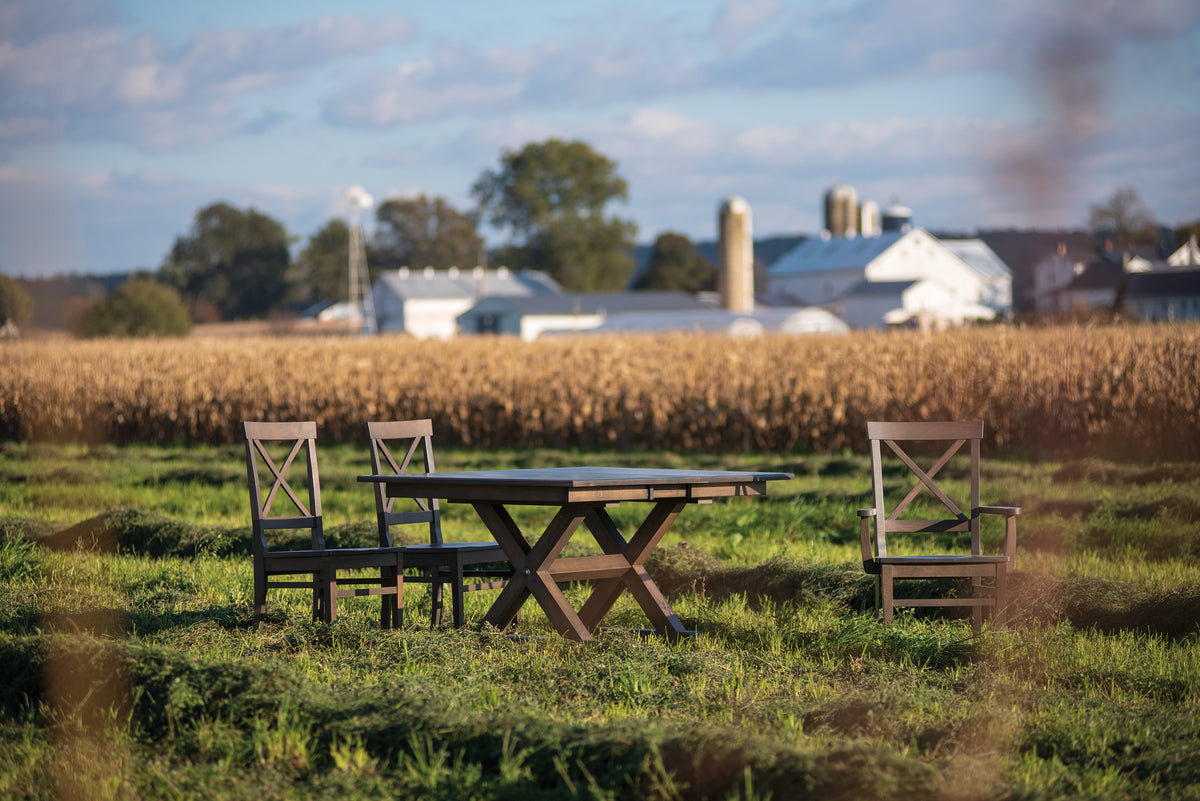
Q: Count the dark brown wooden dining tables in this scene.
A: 1